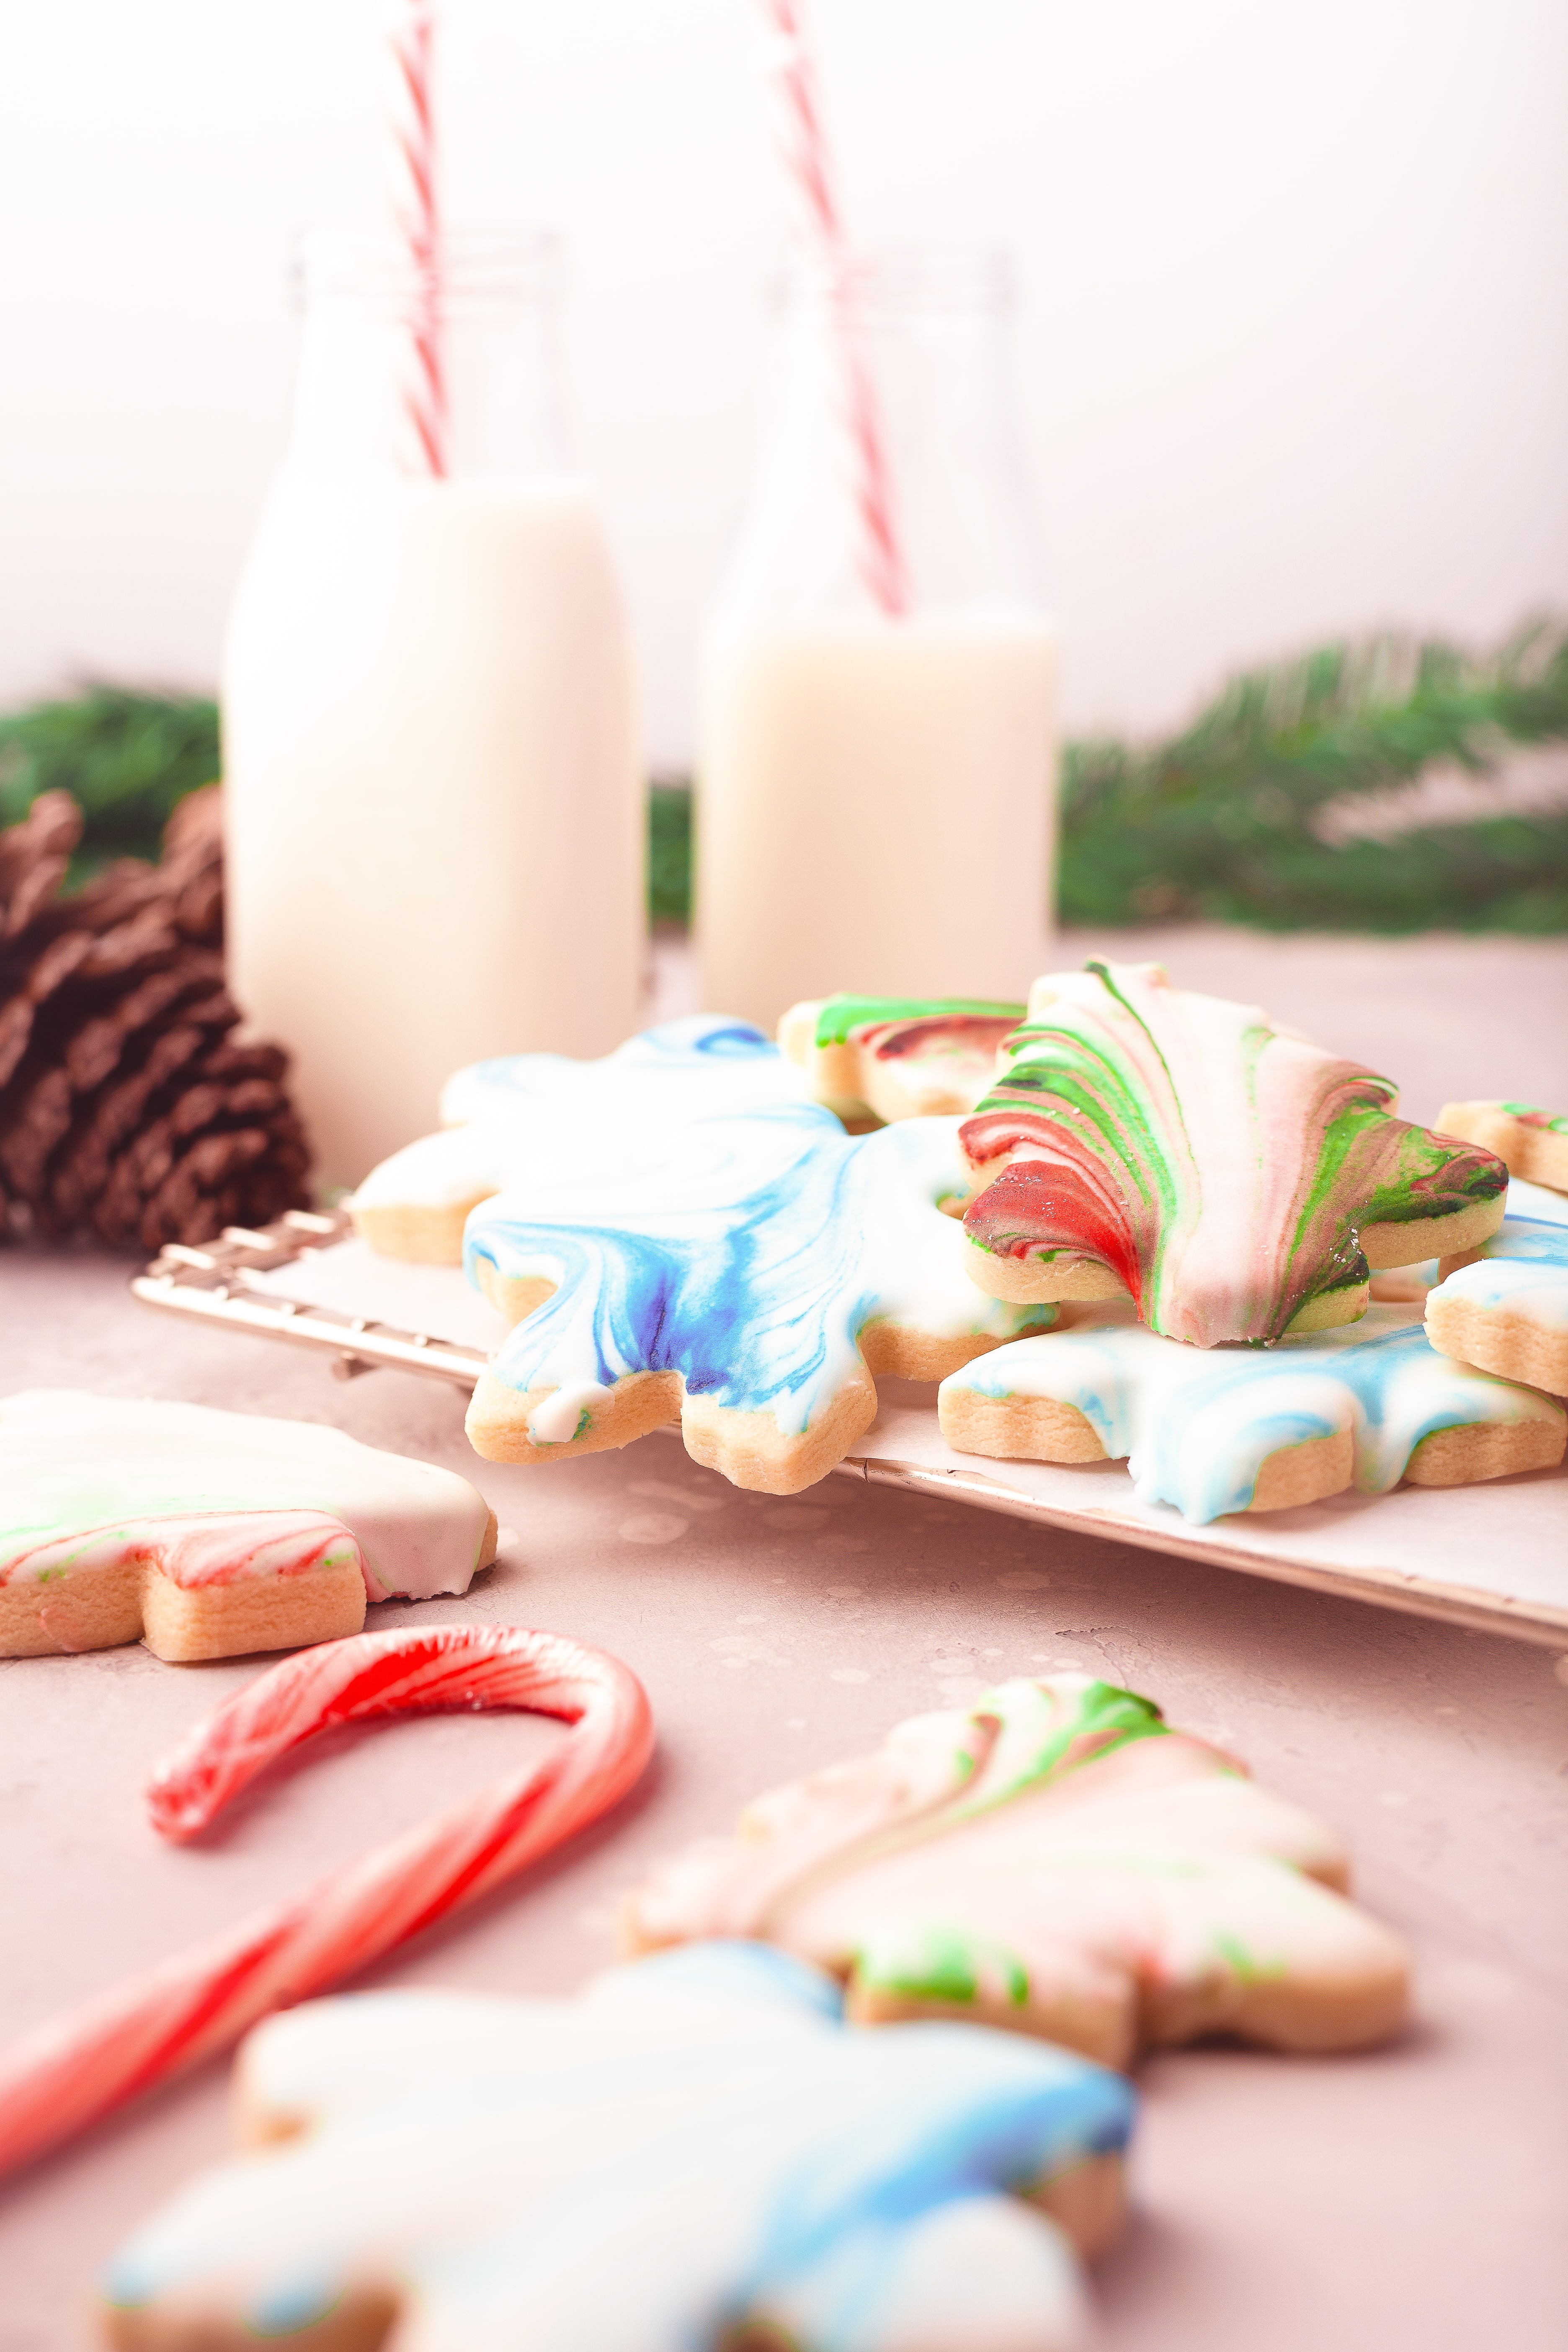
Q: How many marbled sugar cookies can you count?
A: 10